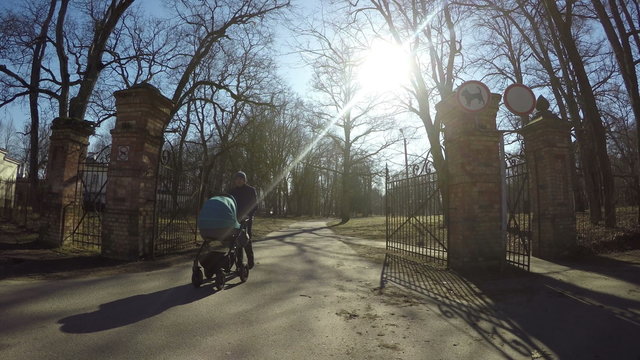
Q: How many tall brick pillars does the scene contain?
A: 4